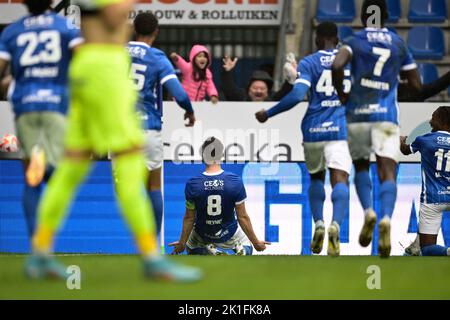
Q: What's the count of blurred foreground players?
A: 1